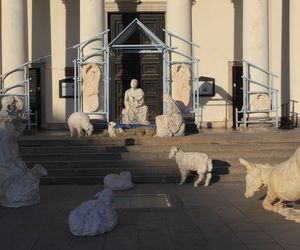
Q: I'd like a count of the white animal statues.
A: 7